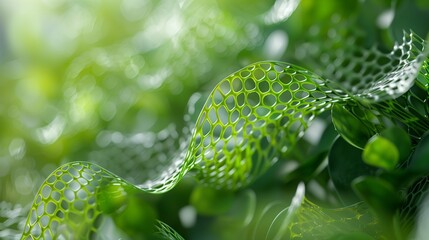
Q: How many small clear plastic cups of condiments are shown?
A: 0